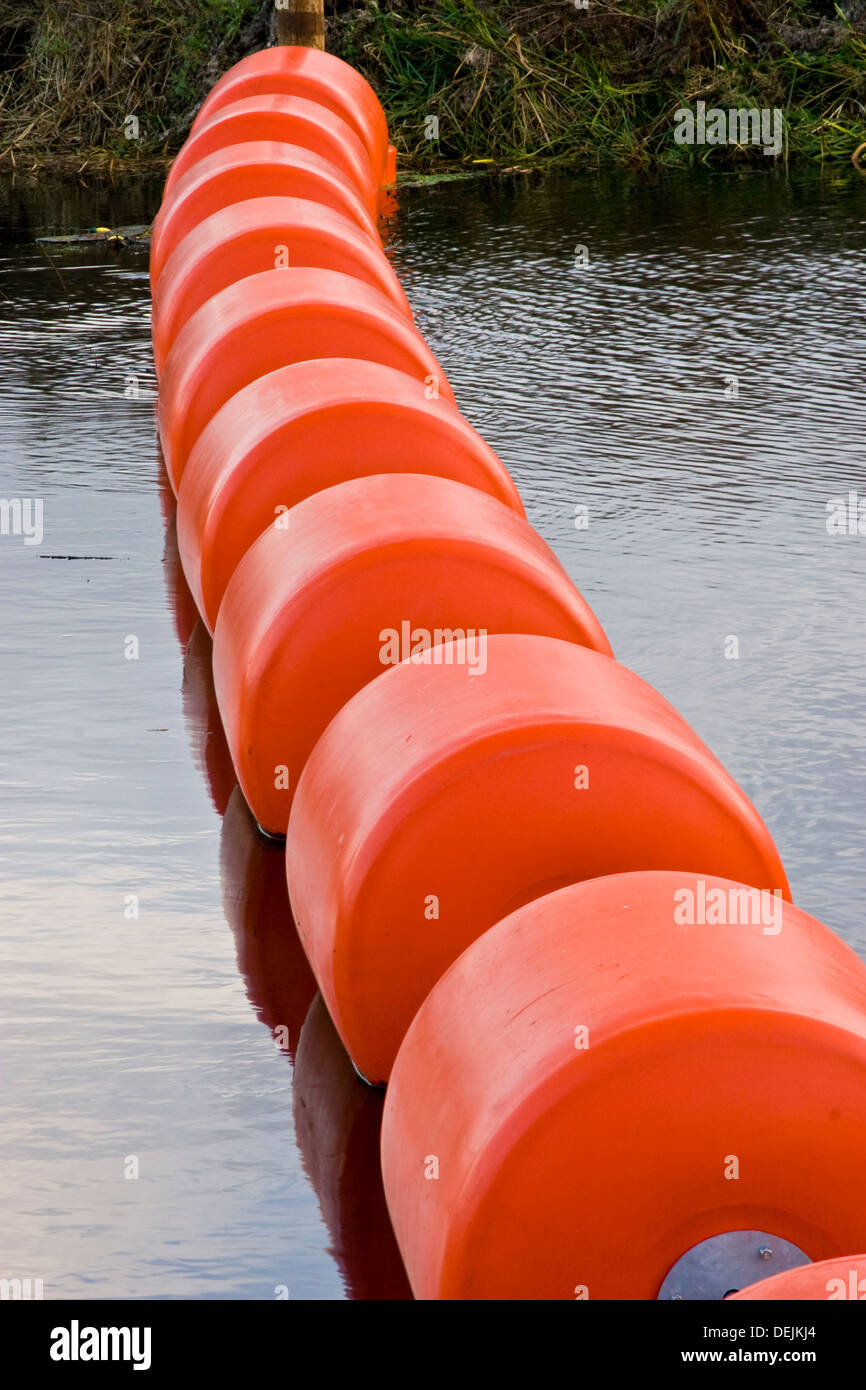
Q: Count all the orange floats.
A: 10